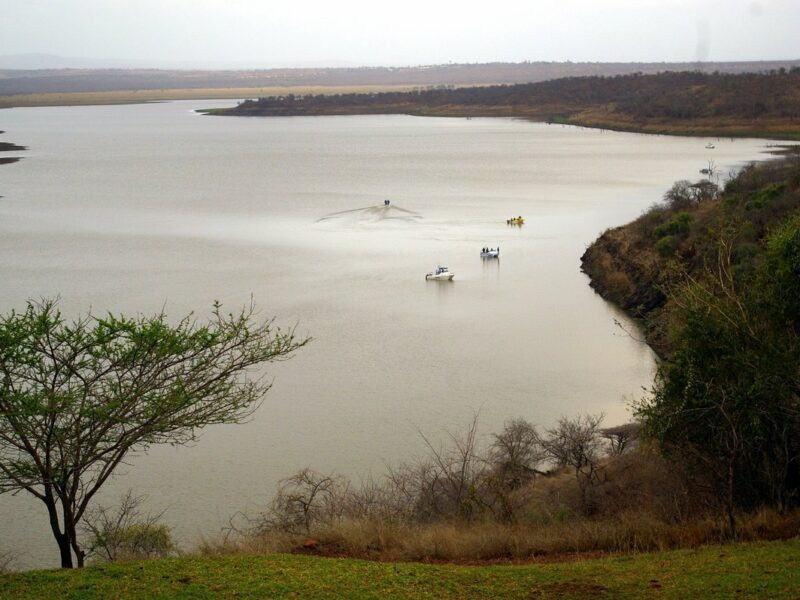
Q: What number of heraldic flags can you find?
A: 0